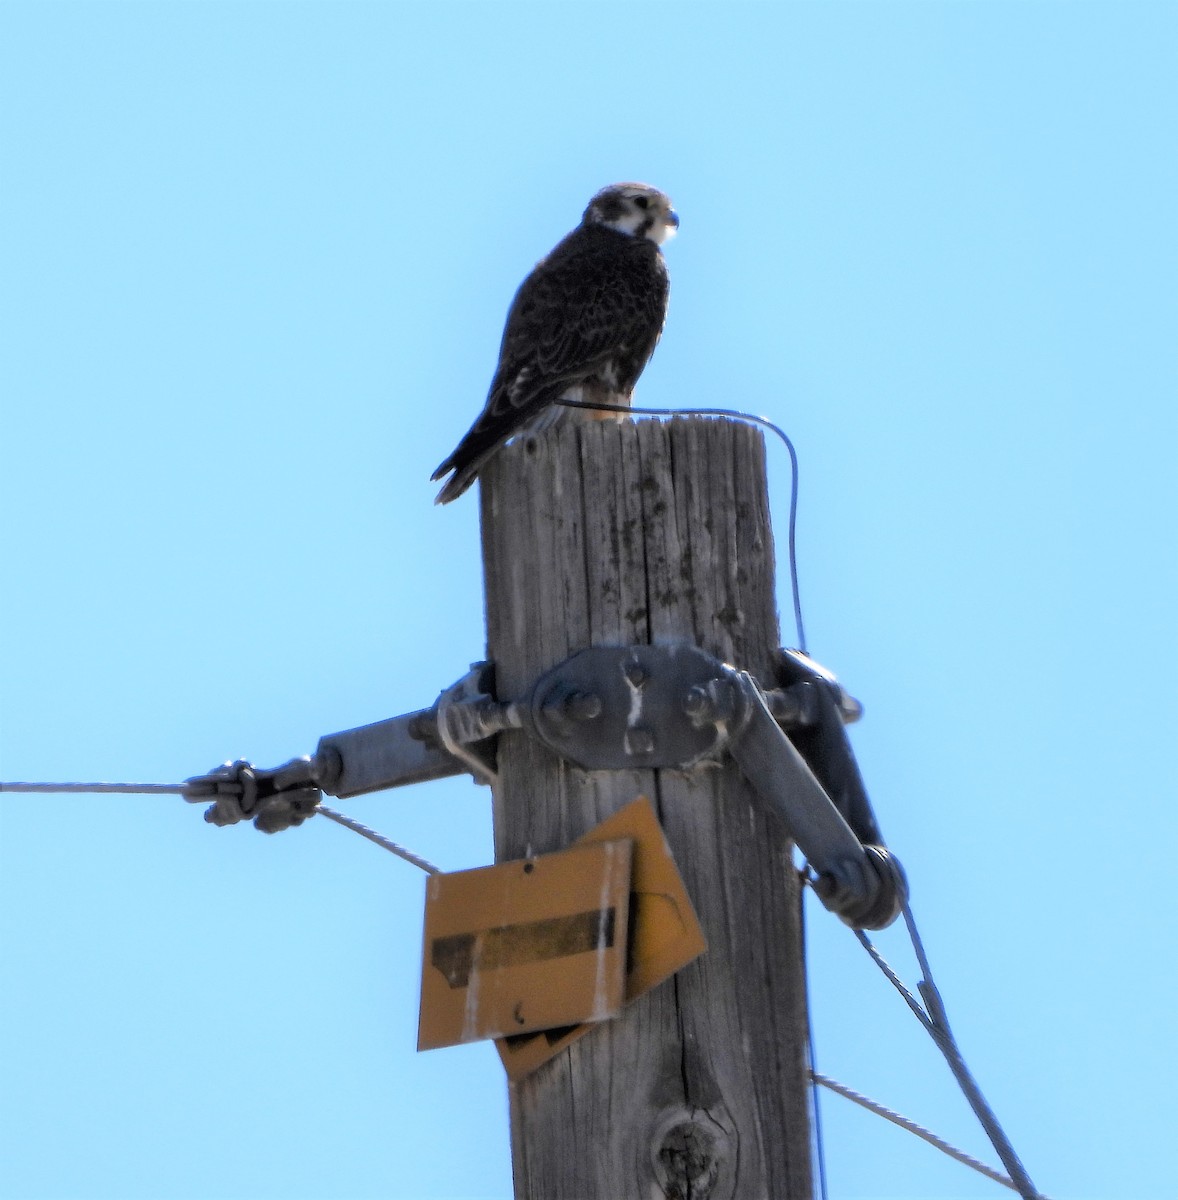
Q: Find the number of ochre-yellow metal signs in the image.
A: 2